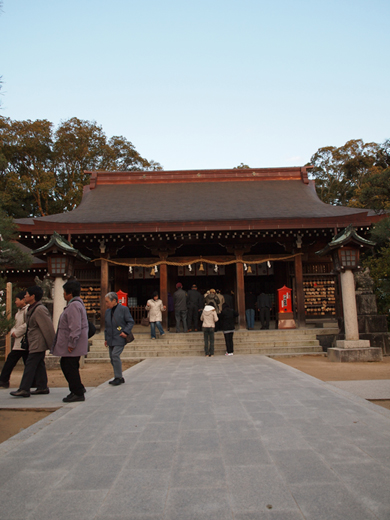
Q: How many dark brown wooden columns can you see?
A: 4